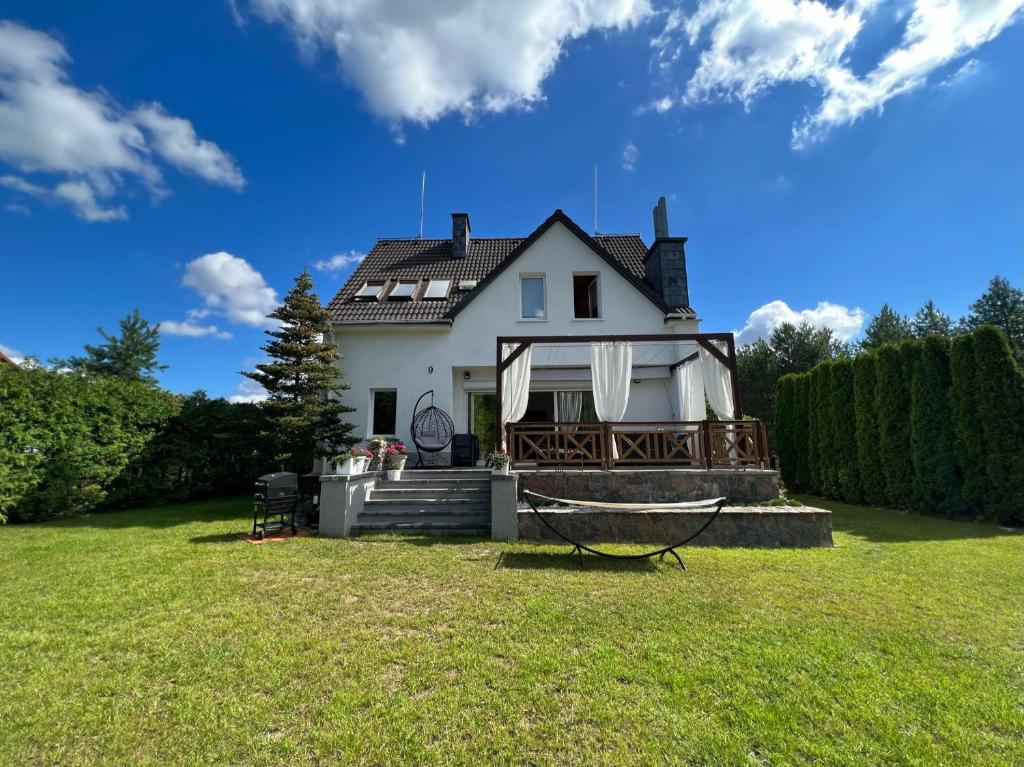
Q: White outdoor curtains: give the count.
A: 4